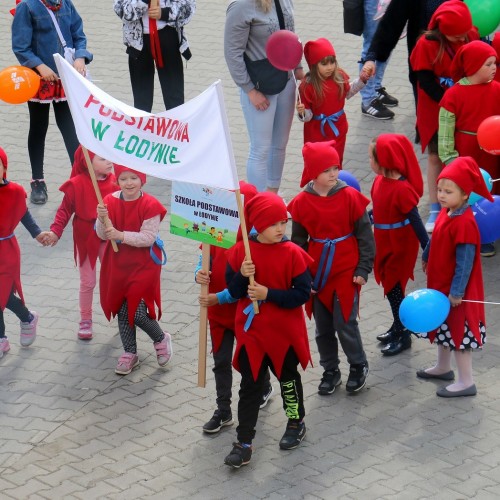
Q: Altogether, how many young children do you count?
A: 11